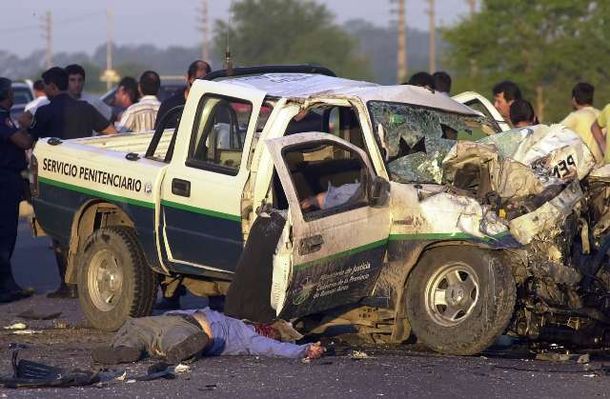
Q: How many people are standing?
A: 13